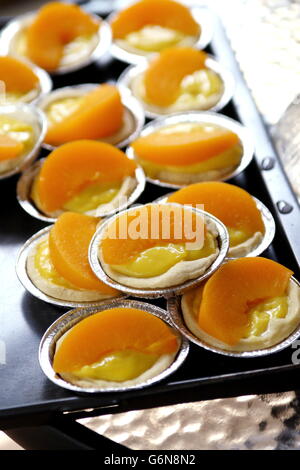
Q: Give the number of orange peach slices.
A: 13